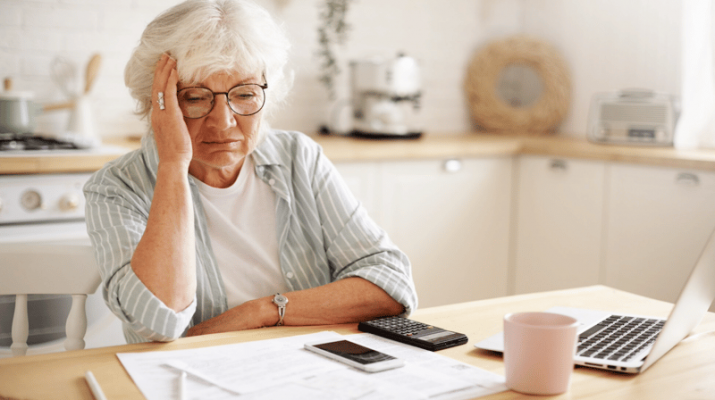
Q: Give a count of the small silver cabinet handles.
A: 3